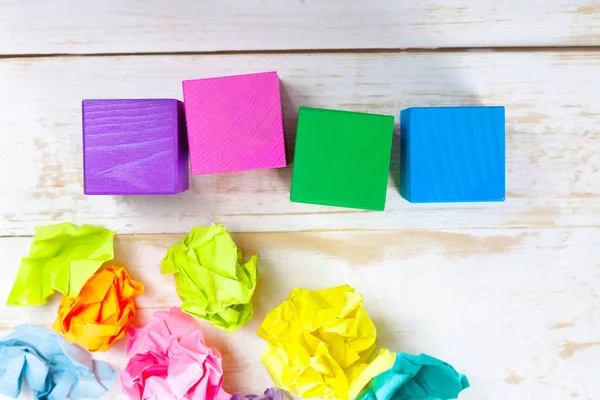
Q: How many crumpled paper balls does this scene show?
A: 8